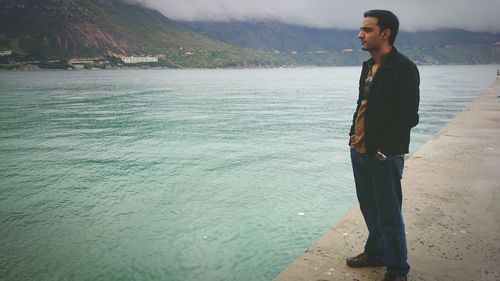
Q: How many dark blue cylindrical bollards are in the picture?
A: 0